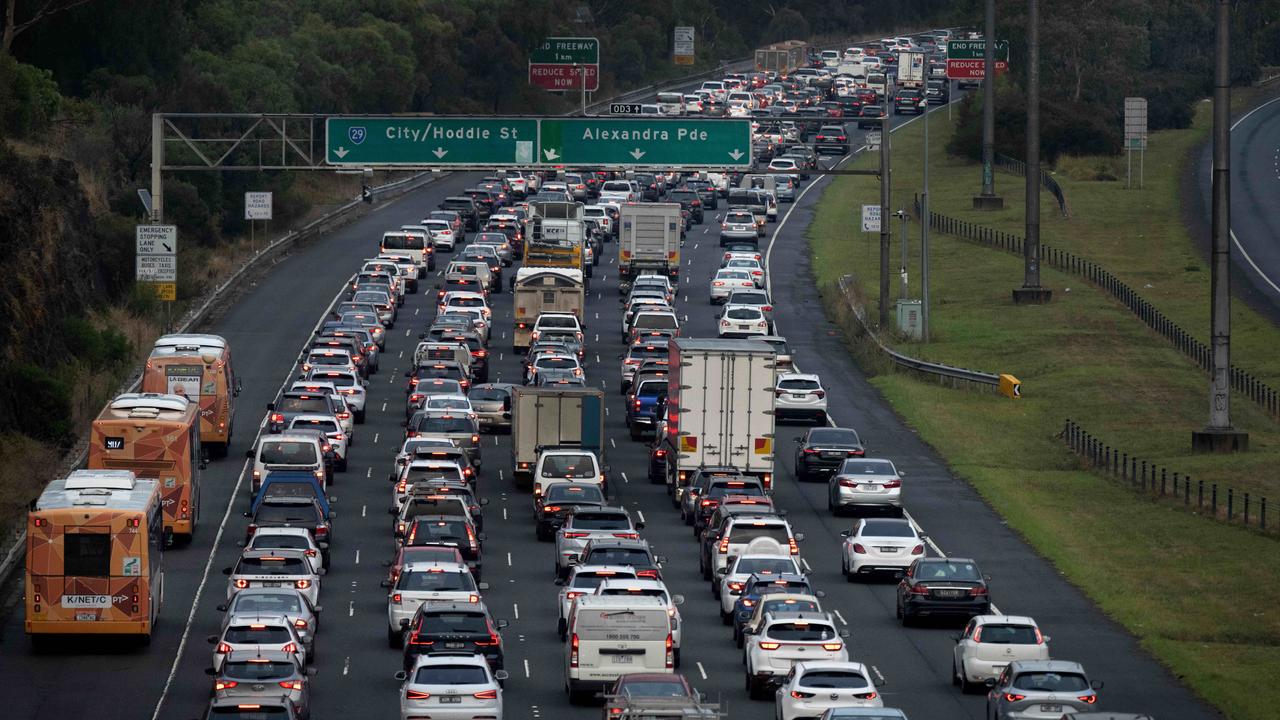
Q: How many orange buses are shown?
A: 3